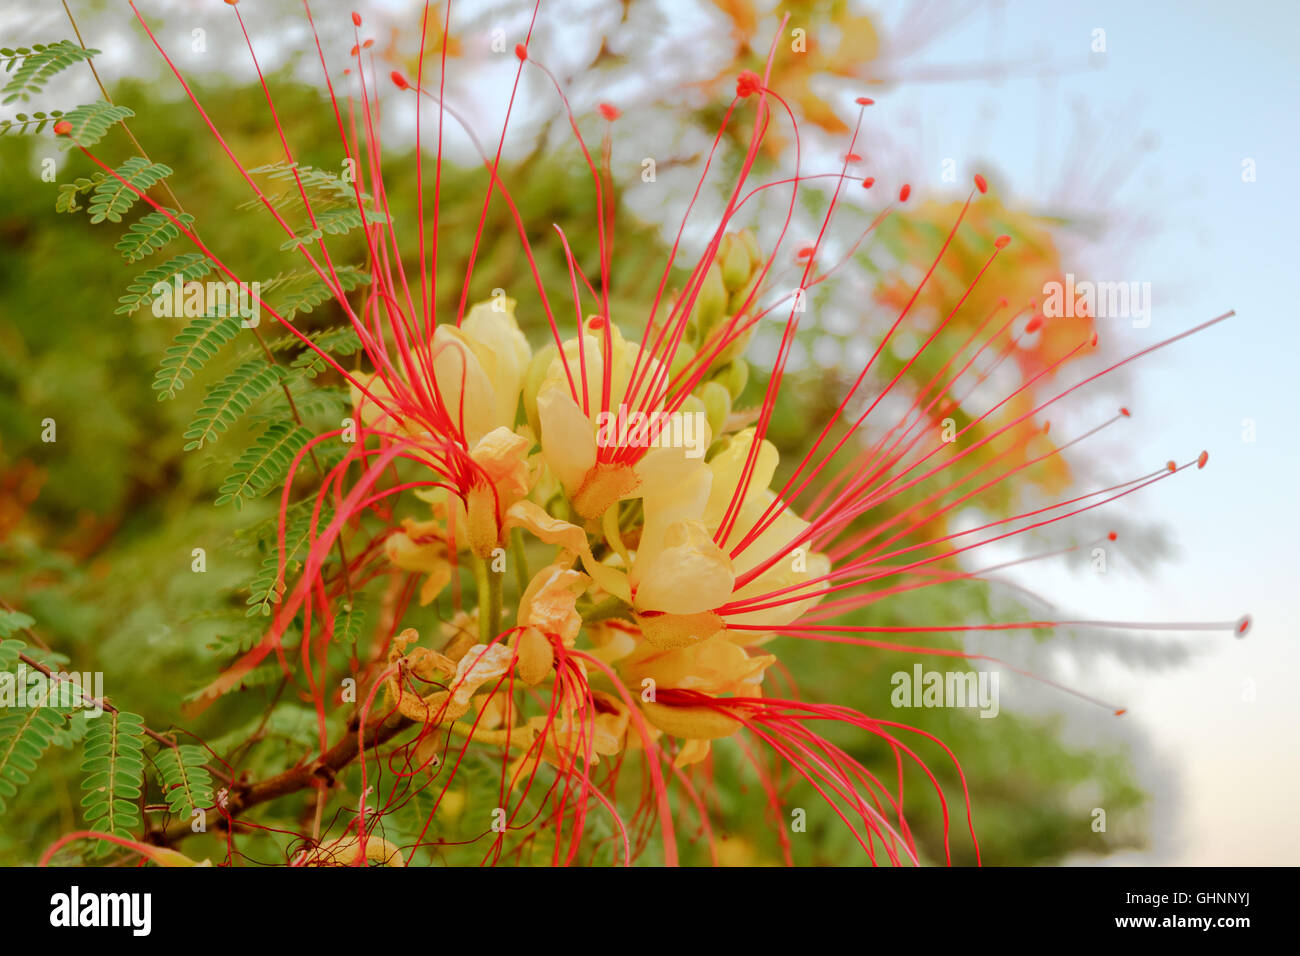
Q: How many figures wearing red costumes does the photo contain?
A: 0